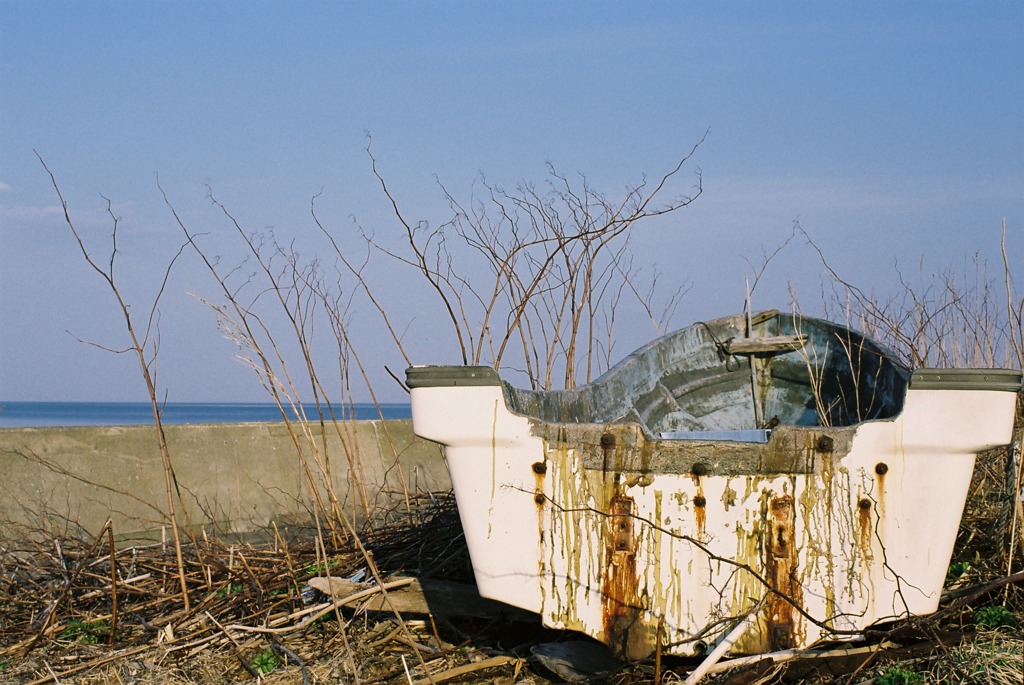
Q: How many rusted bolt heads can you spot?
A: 8